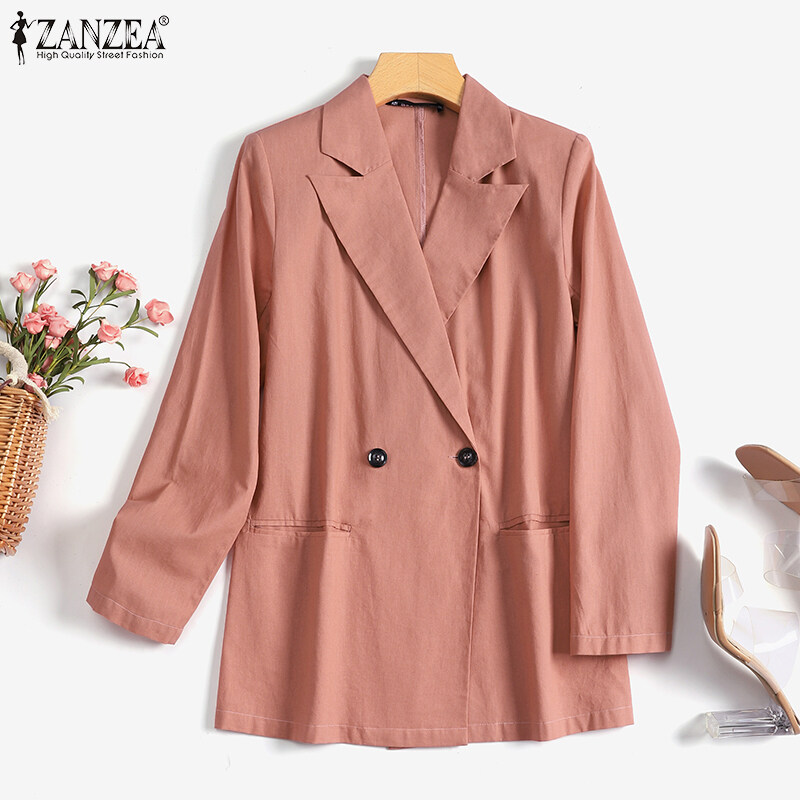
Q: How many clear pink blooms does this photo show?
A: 12